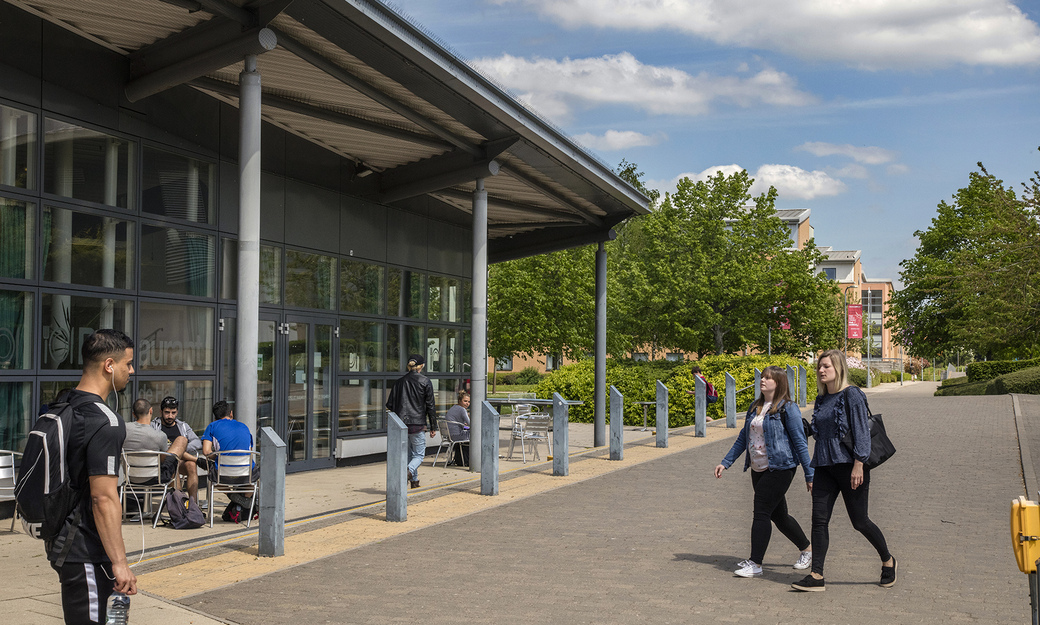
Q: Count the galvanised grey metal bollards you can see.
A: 11